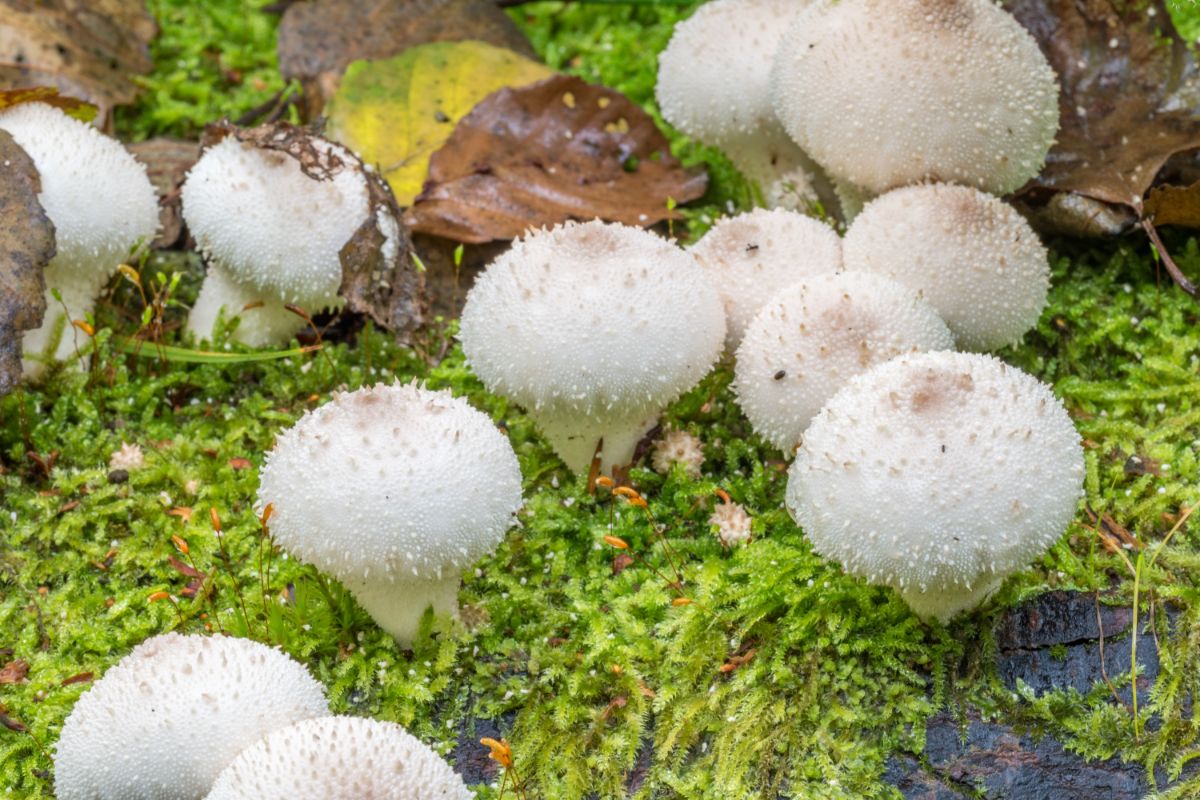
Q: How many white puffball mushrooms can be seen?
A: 12